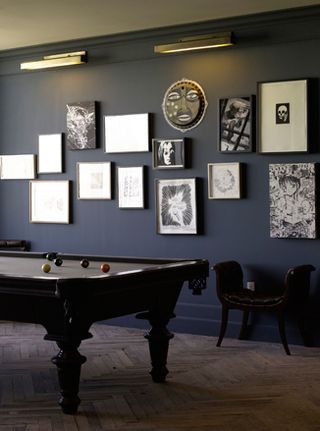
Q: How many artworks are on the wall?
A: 14